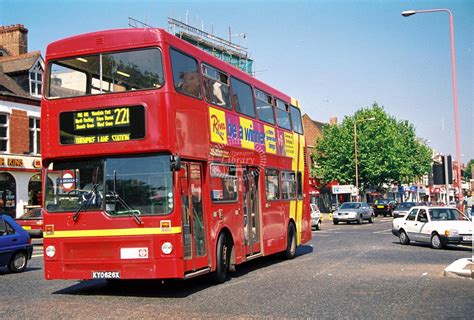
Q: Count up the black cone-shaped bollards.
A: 0